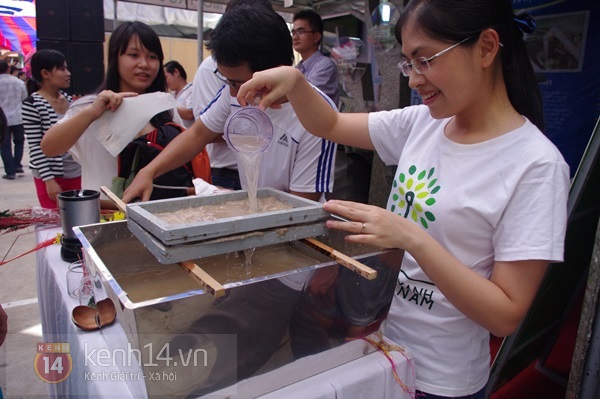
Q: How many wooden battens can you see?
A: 2